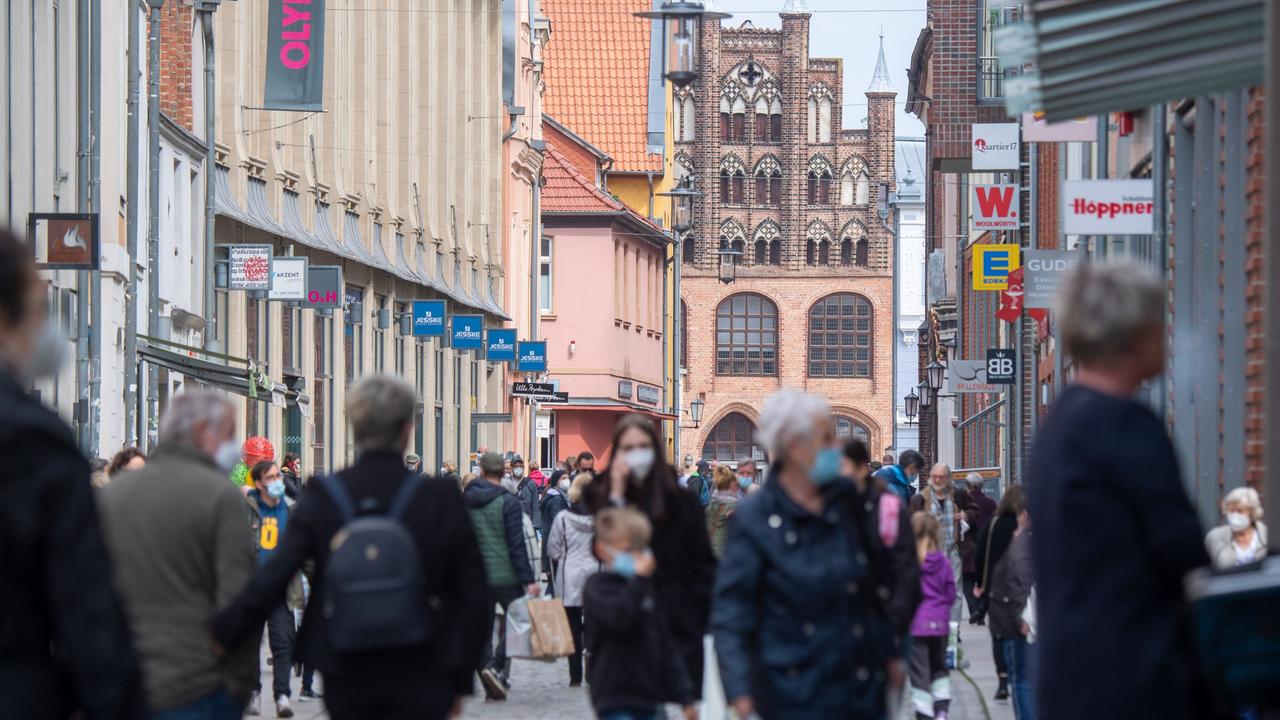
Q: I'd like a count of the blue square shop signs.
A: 4